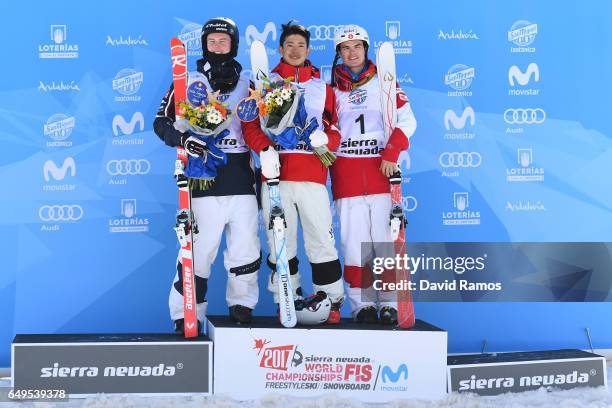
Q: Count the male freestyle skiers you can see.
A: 3